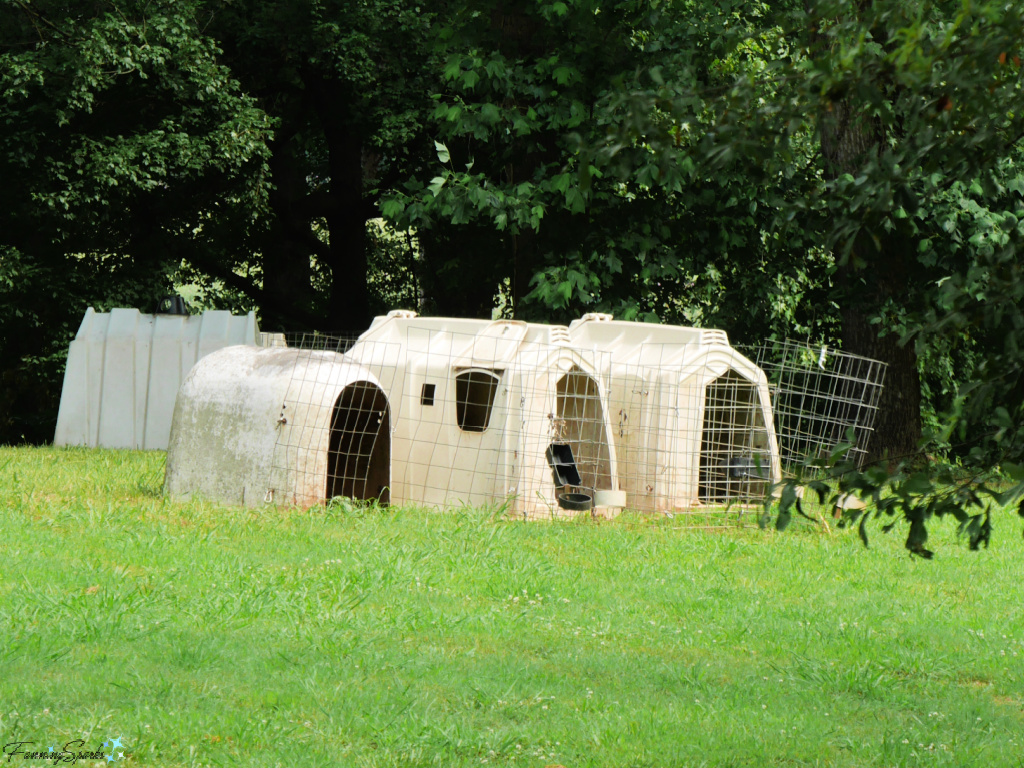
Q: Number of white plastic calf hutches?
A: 4